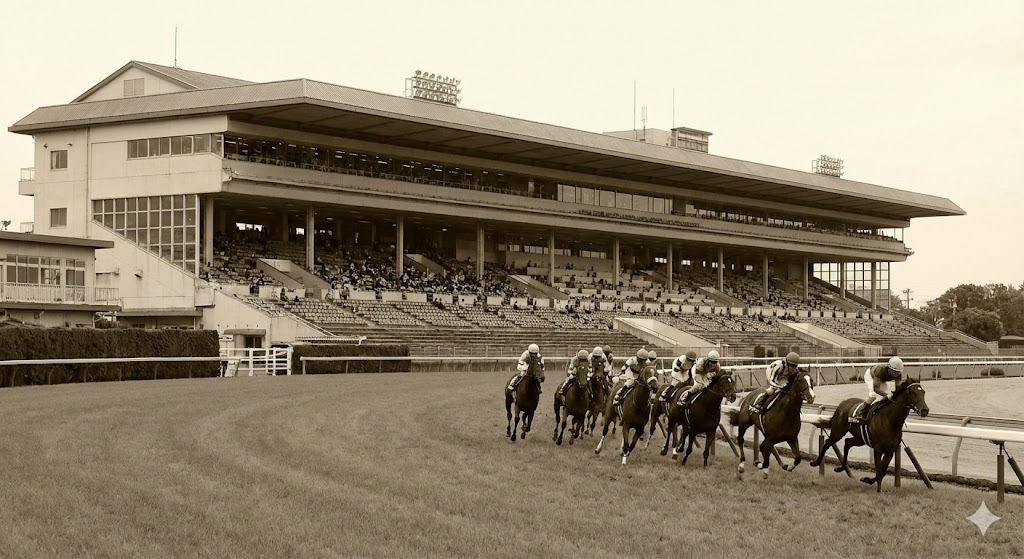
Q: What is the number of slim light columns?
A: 12